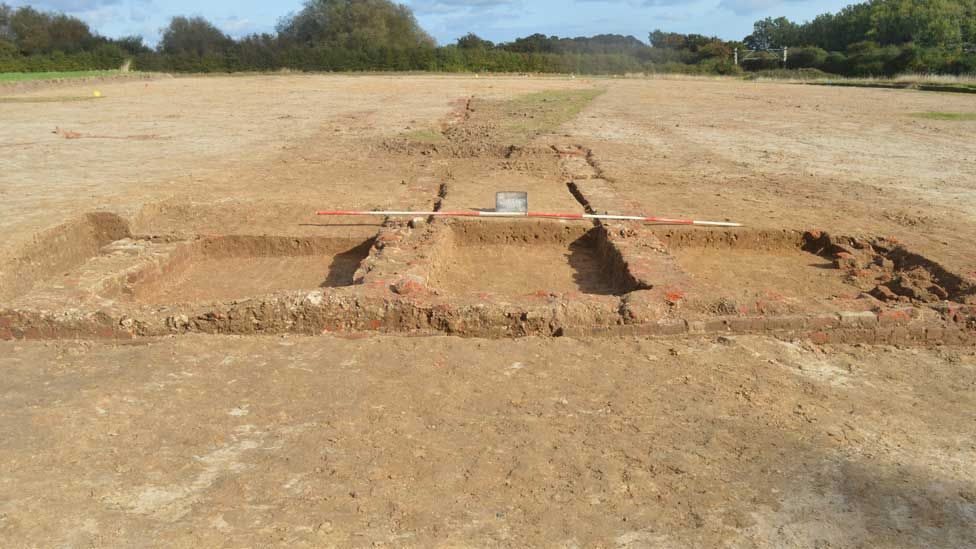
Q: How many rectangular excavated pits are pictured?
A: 3